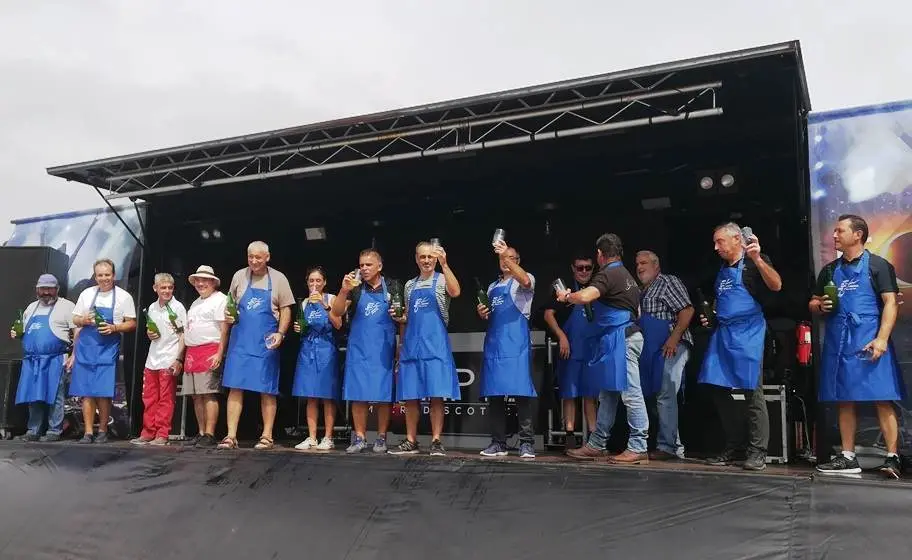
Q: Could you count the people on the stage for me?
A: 14